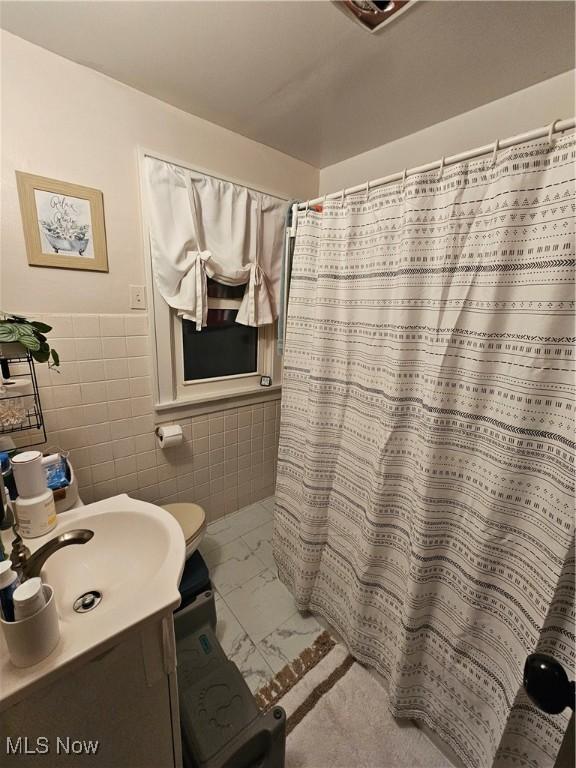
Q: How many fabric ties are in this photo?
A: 2